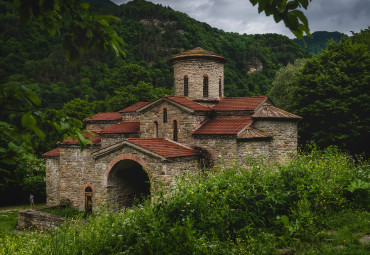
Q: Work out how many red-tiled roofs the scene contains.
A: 9